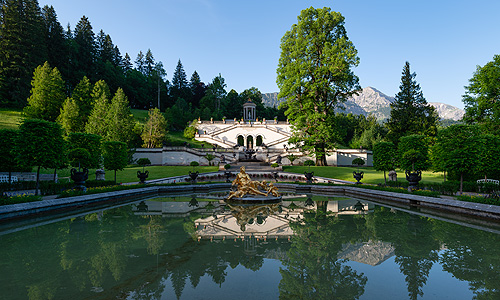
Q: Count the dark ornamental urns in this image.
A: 8